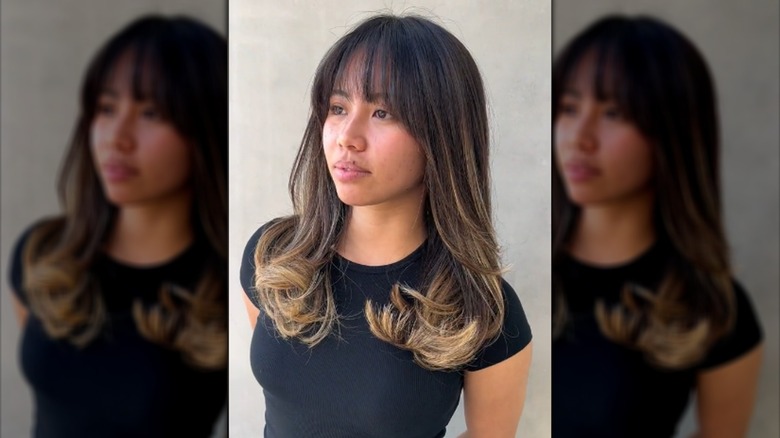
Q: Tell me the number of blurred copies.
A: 2